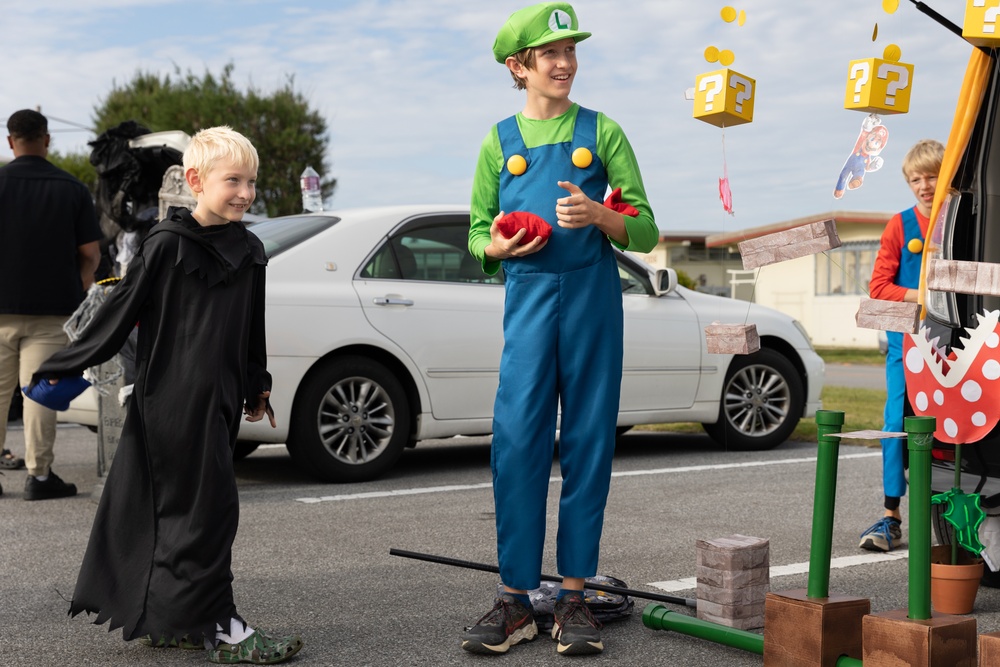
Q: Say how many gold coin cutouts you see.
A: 7